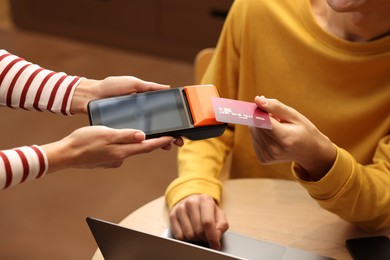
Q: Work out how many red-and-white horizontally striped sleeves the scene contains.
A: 2